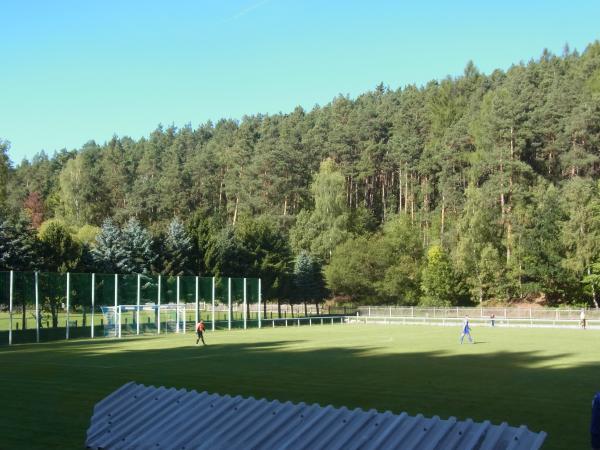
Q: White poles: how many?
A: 13